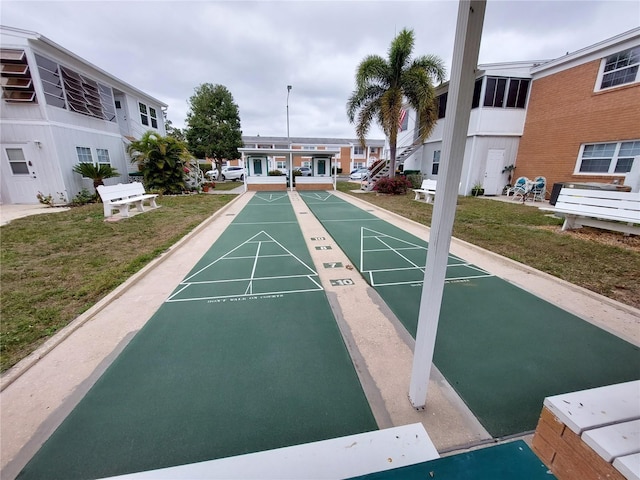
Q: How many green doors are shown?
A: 2